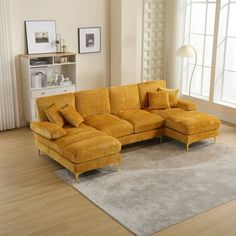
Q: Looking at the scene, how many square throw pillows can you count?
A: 4